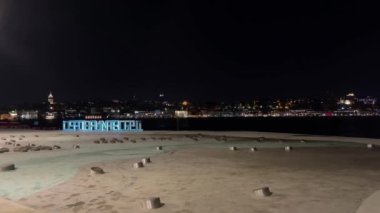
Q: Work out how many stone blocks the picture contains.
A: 11